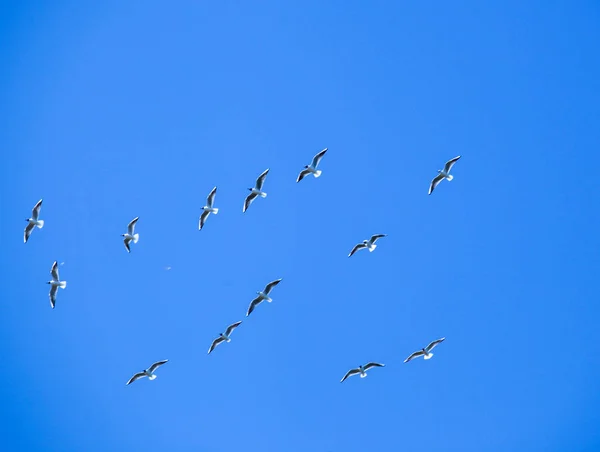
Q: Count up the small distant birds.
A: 13